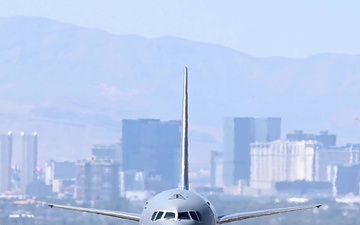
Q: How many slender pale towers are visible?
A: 2